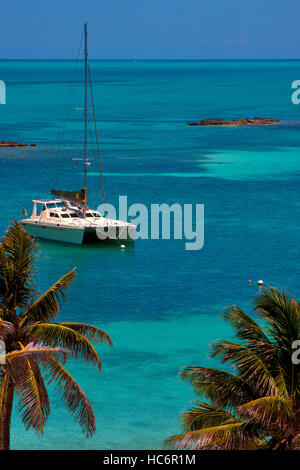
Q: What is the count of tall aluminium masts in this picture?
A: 1